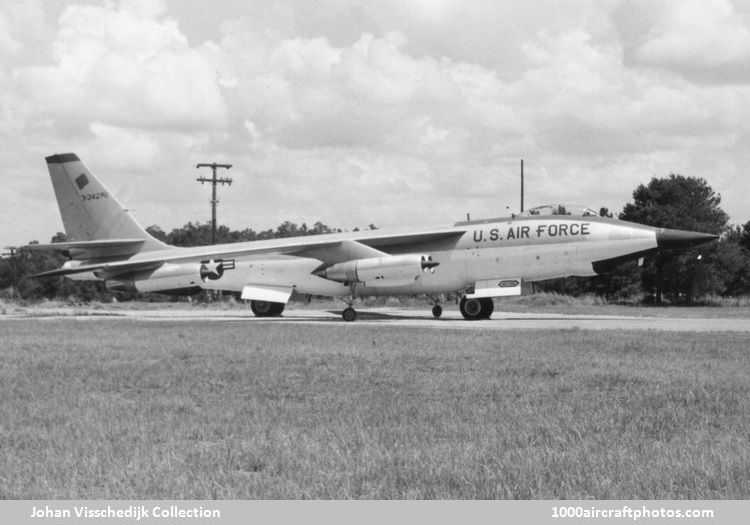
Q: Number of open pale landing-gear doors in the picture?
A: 2